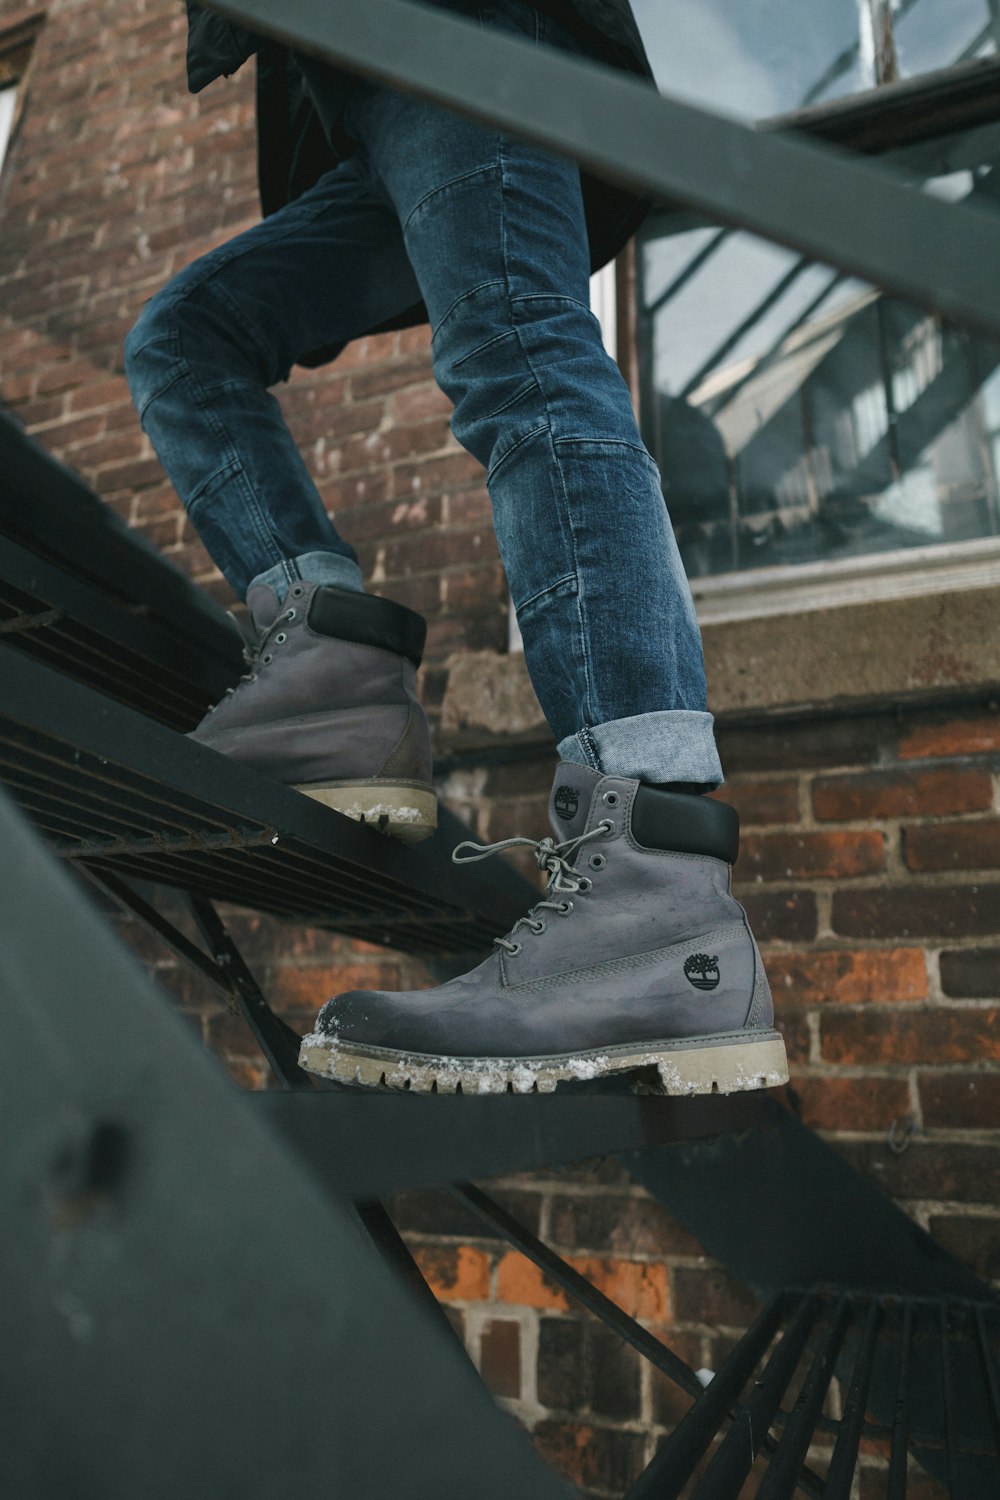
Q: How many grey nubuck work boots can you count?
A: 2